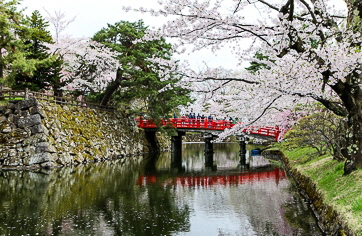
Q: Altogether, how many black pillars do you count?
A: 3